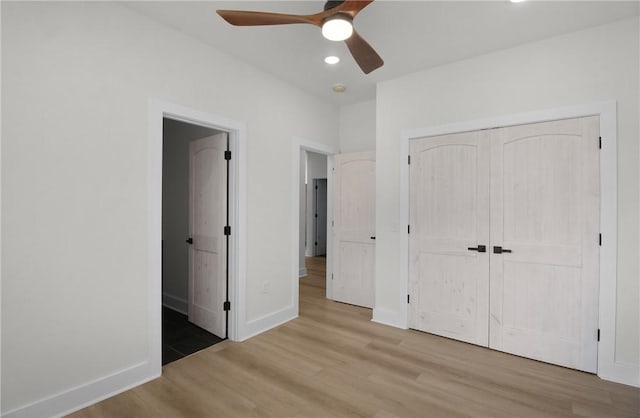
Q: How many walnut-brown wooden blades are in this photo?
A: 3